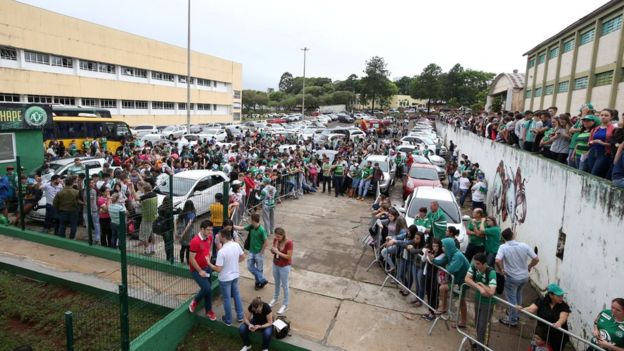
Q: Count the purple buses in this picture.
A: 0